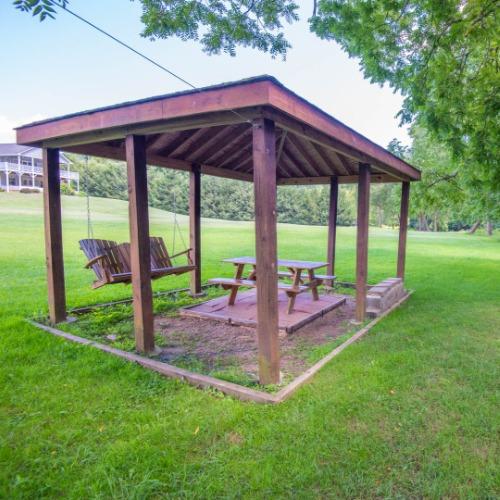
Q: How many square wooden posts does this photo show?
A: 7